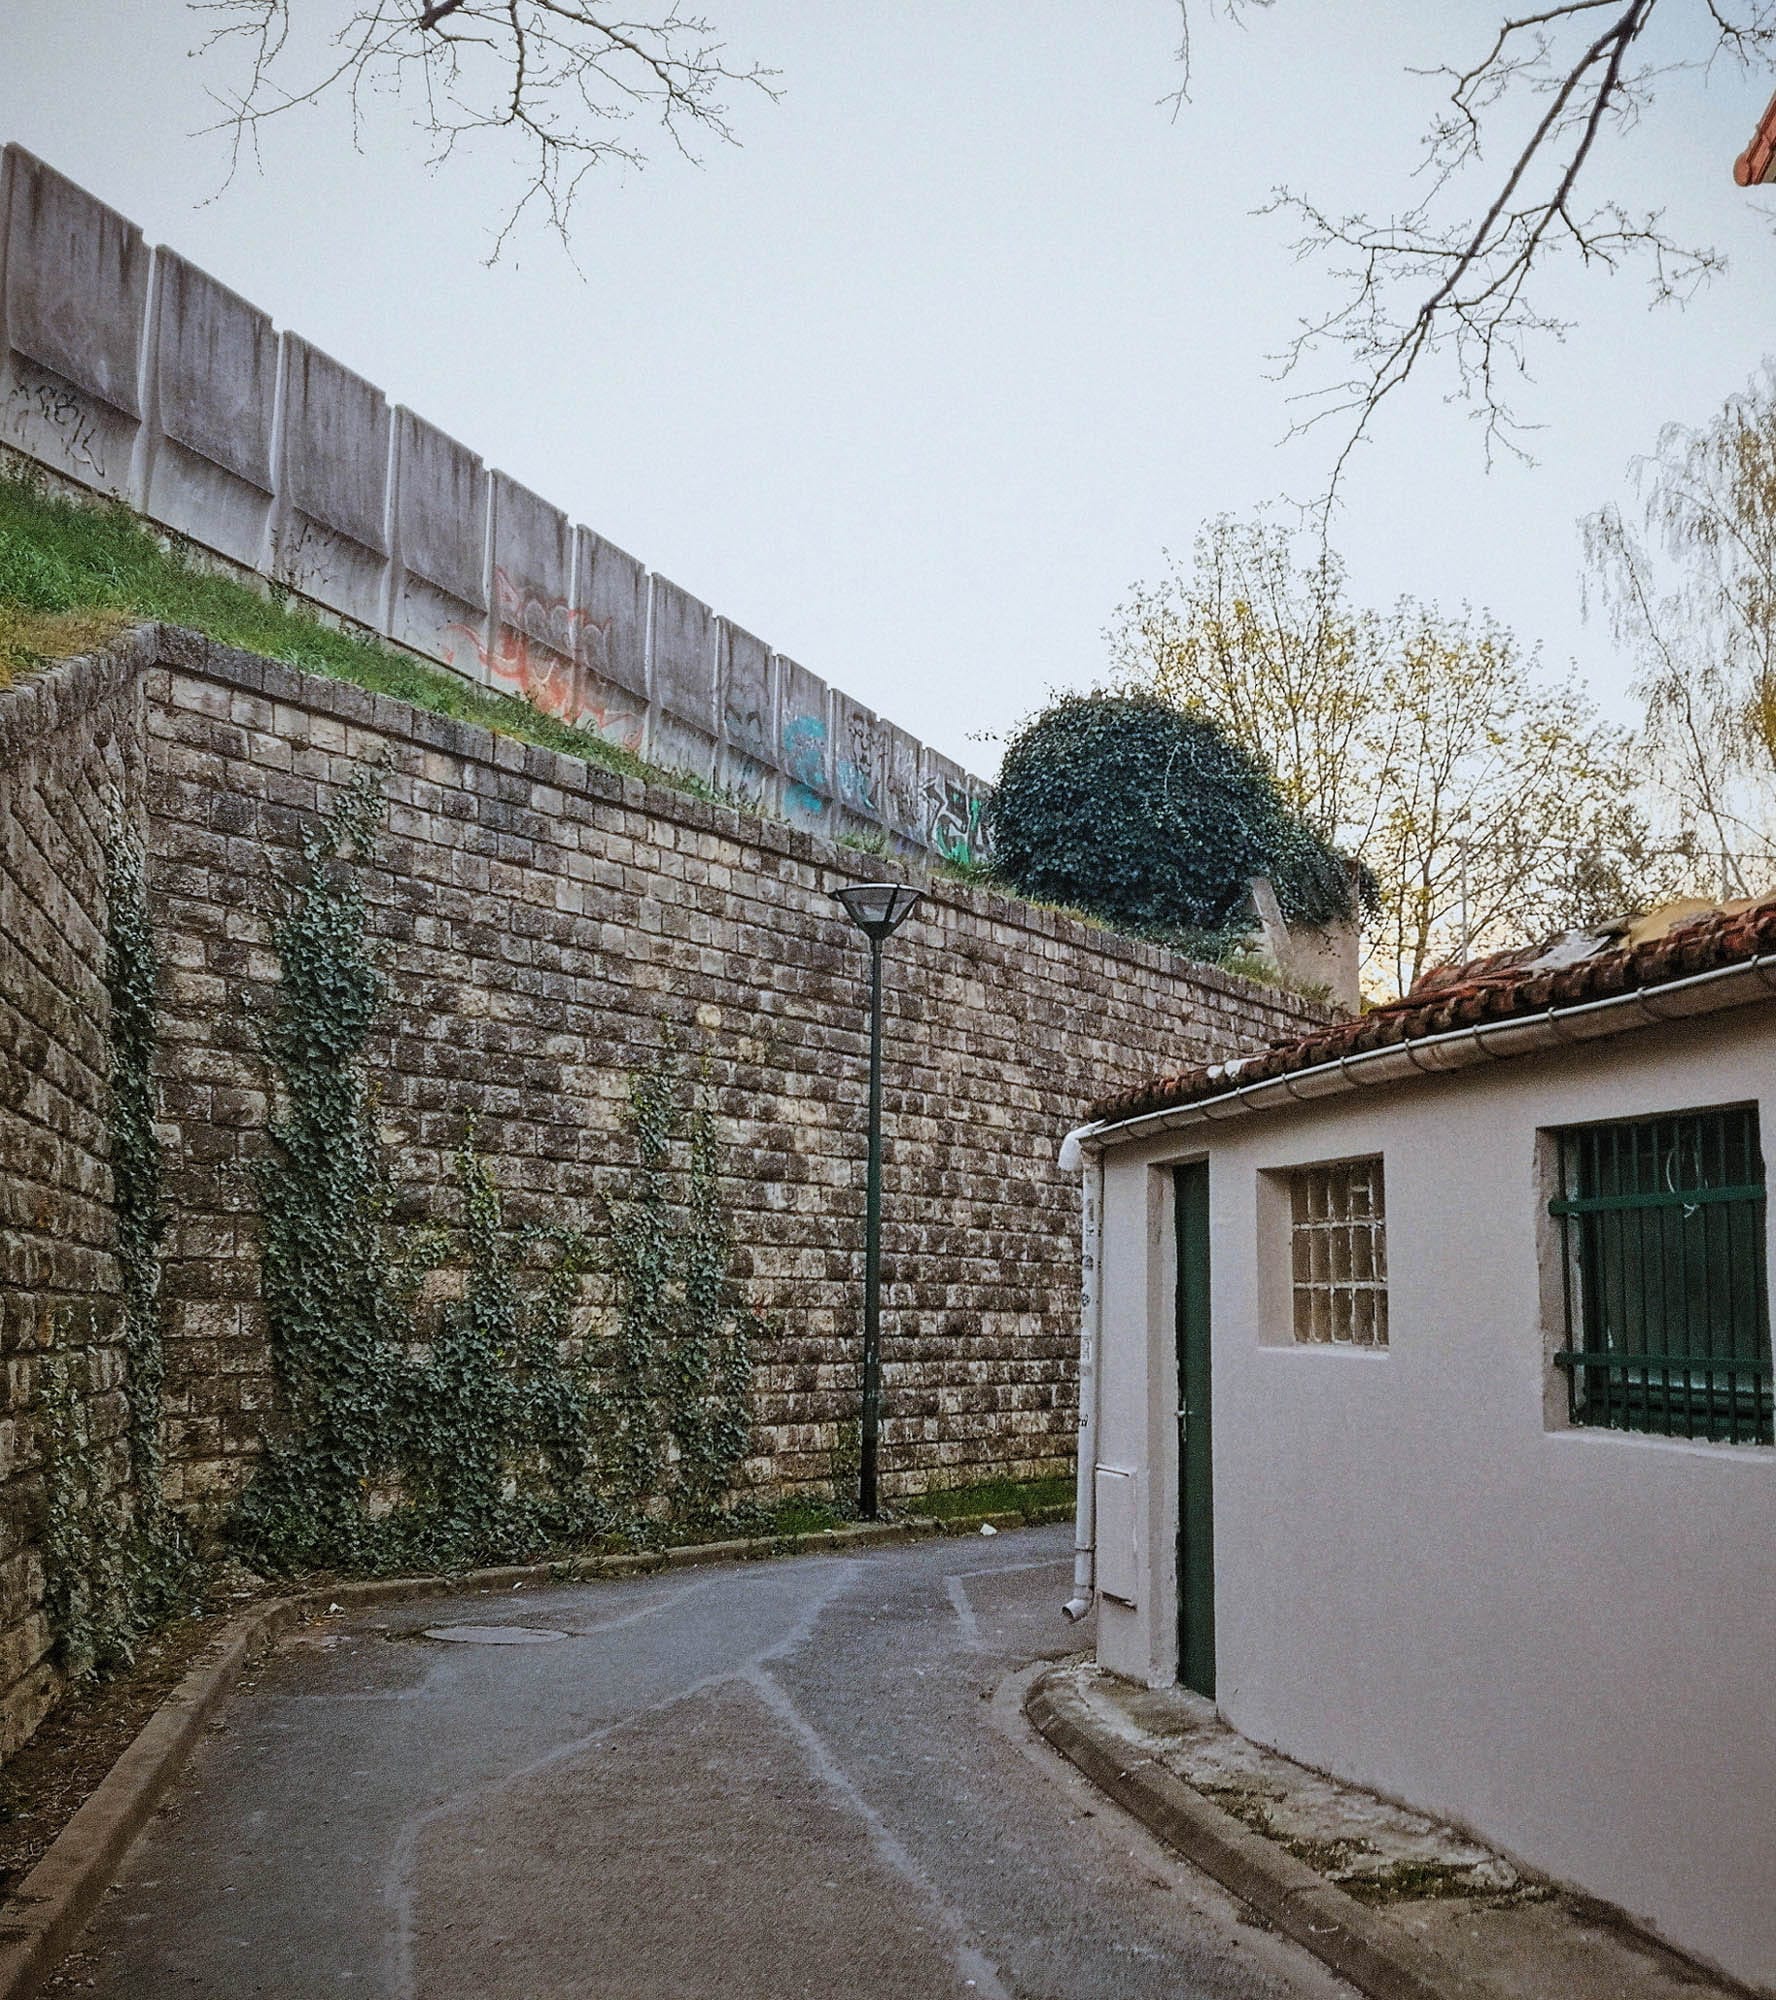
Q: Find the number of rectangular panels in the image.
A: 13